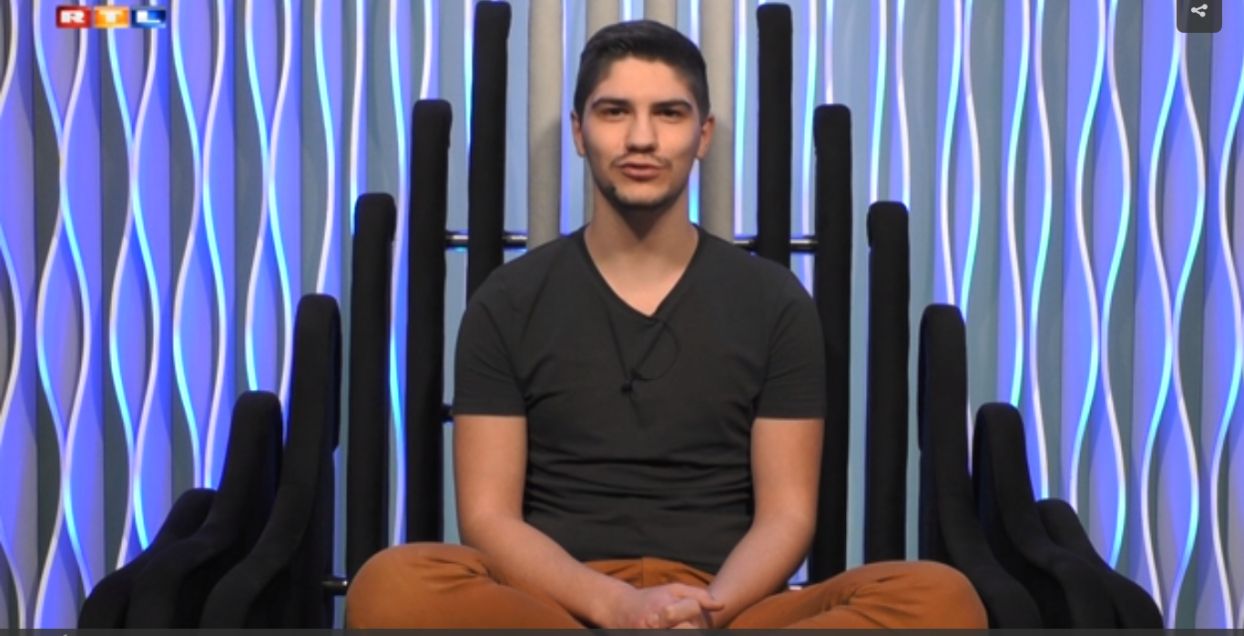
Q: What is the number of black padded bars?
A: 12